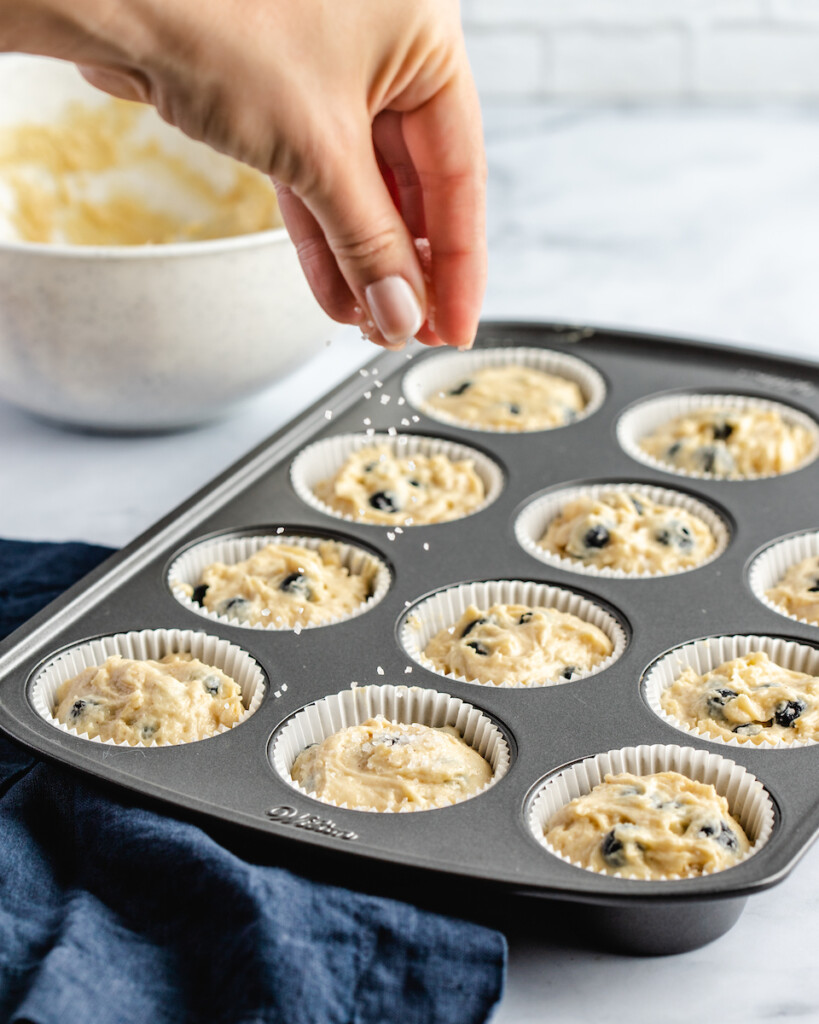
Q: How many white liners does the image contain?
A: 11